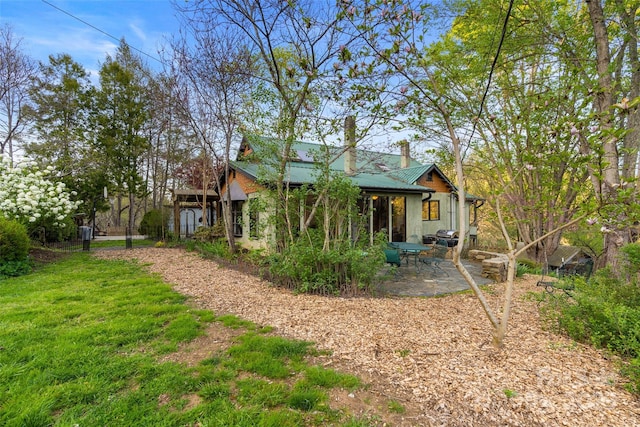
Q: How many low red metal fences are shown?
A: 0